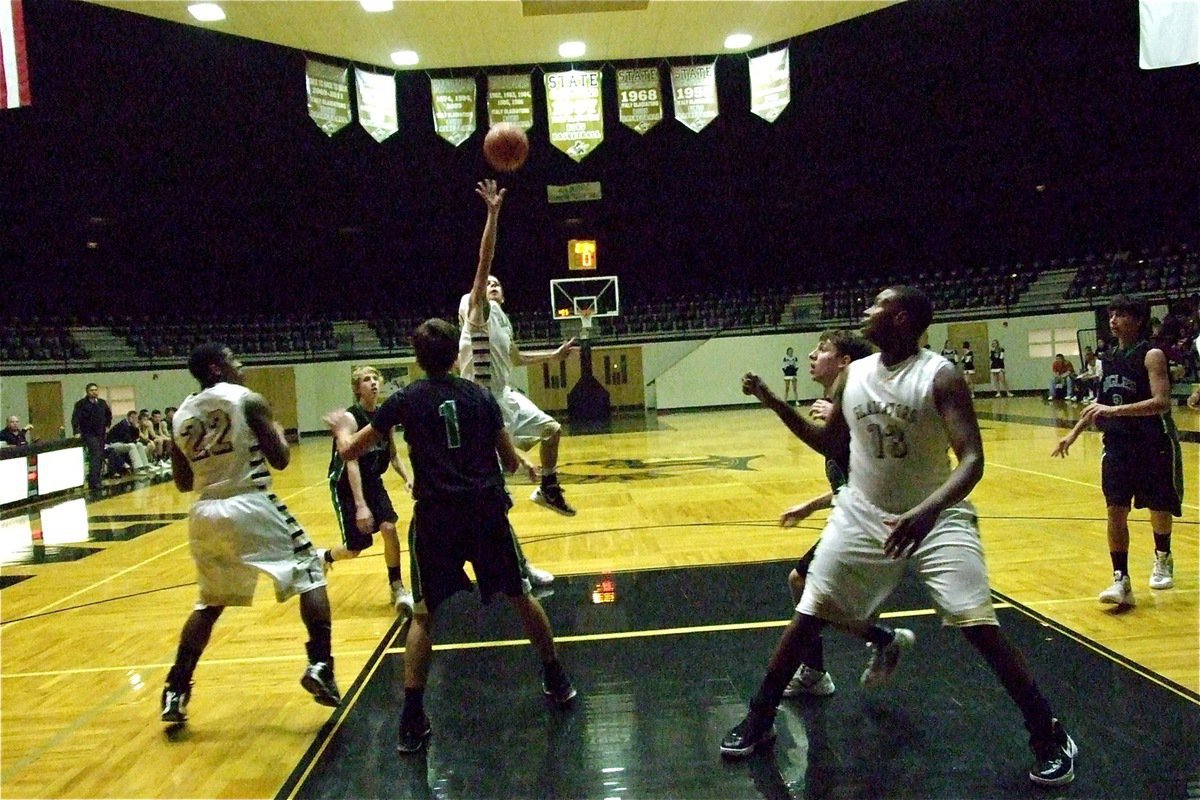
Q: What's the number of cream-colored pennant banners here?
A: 8